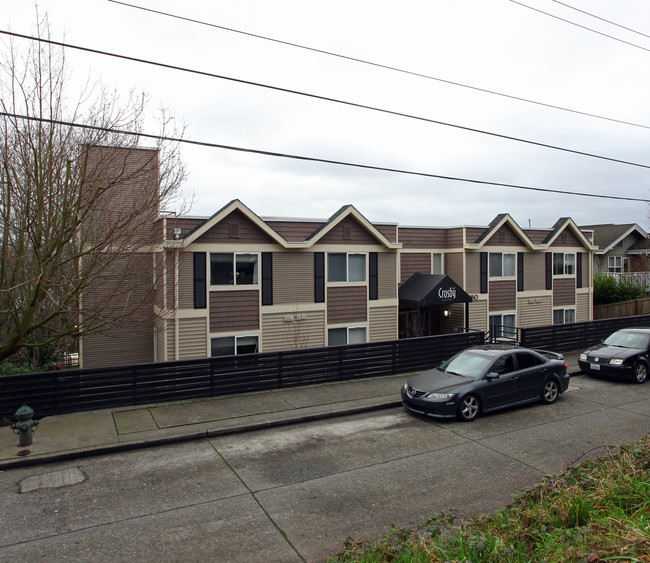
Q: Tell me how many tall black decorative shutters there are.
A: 8